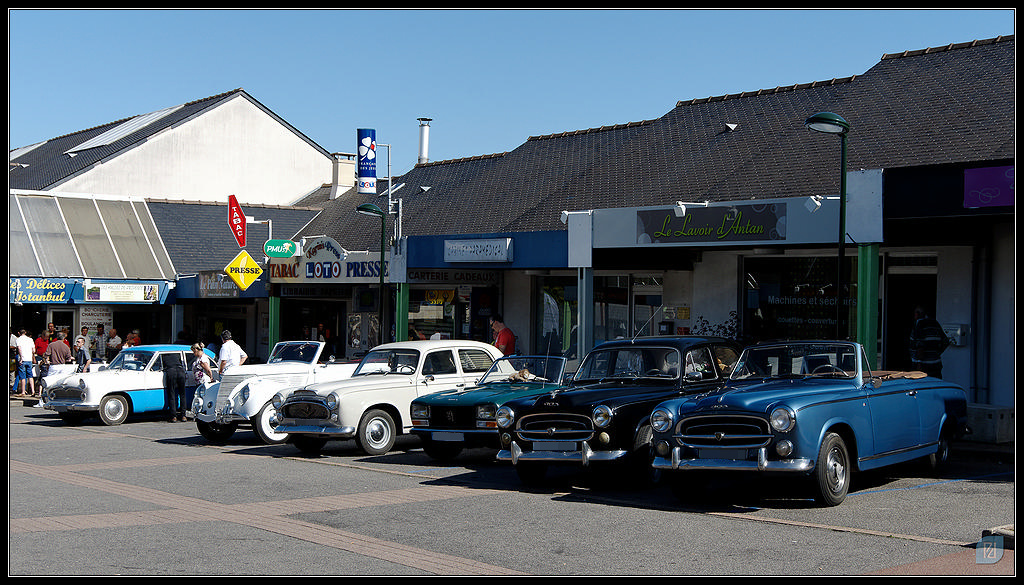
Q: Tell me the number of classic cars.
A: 6